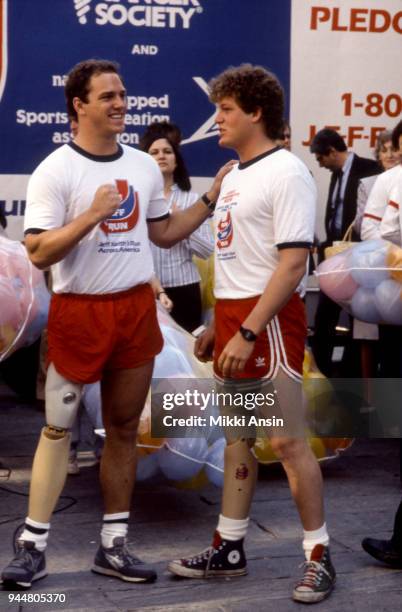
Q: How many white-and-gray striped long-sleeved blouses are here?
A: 1